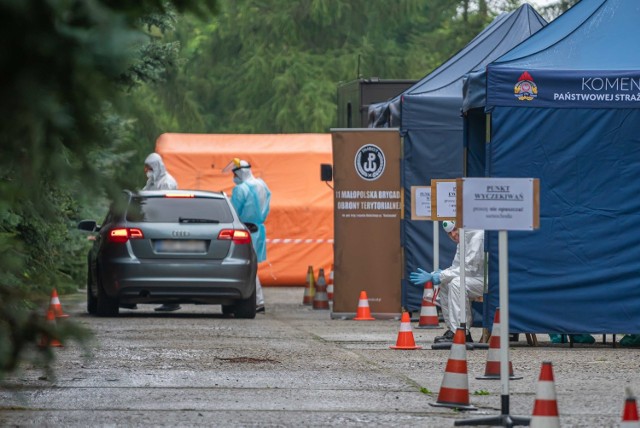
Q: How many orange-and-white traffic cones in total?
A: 12